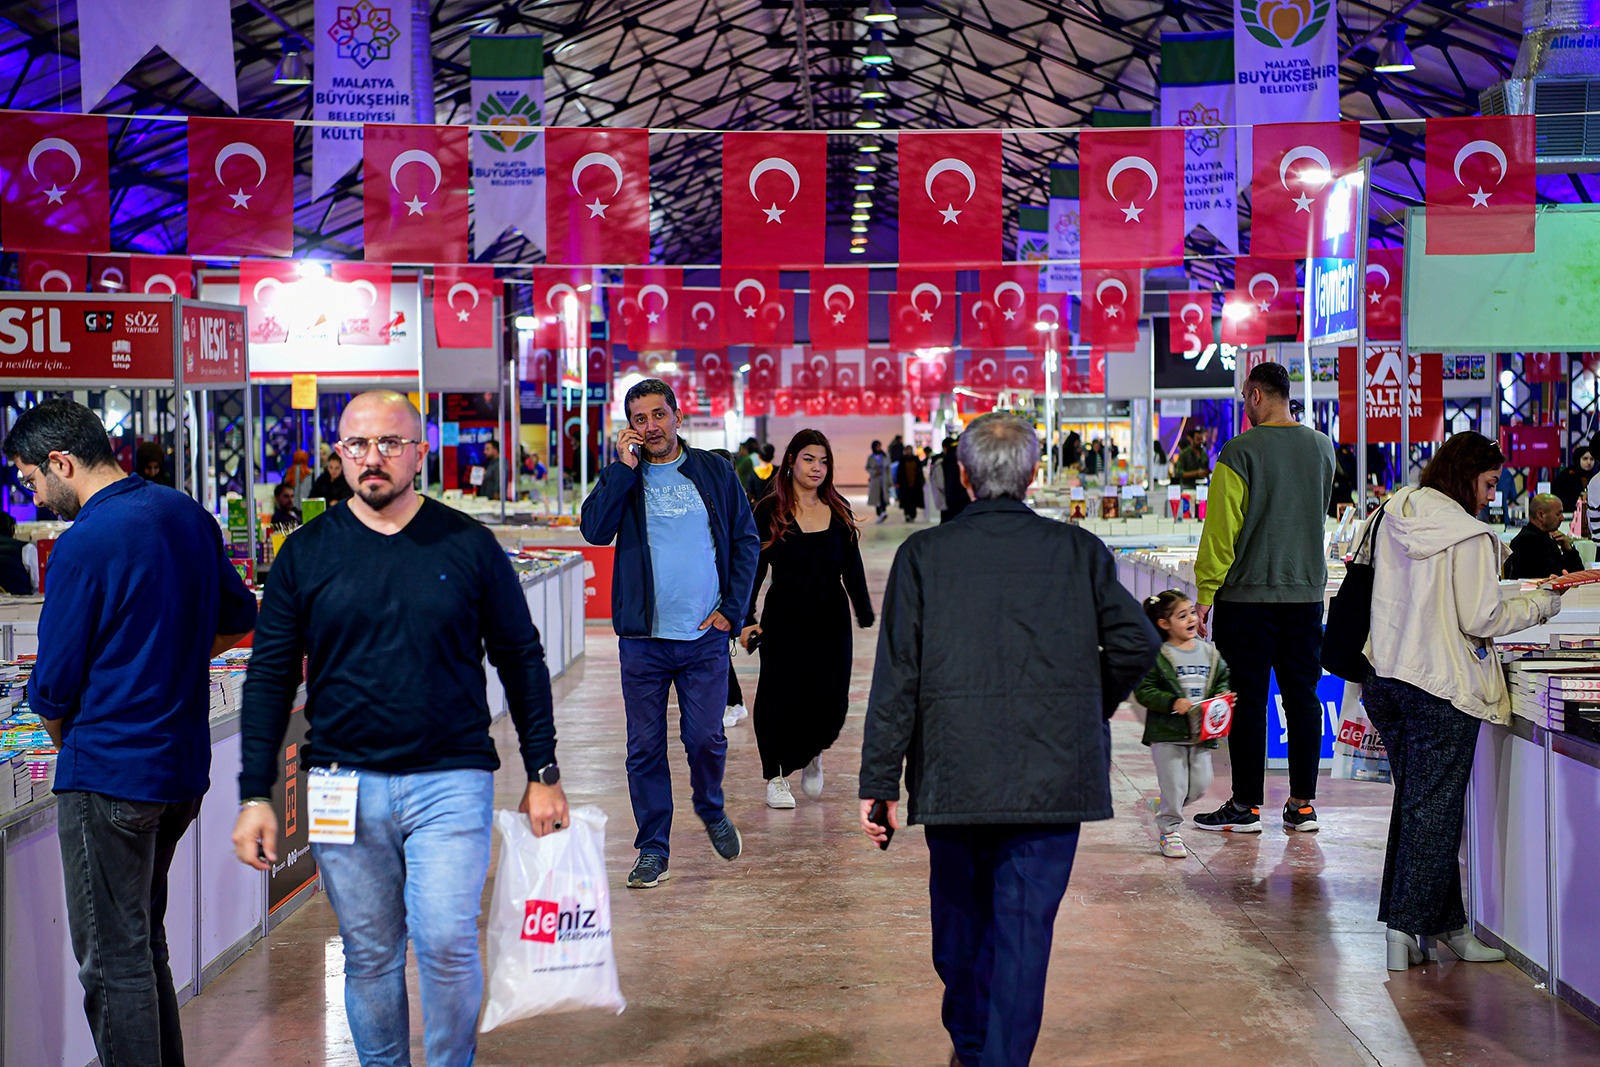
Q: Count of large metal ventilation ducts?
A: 1